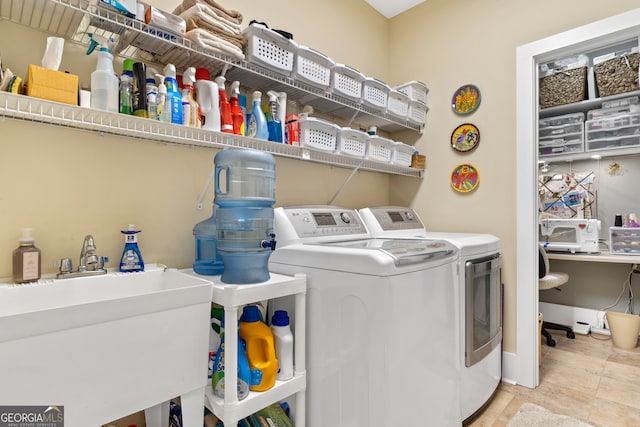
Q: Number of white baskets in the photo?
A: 11